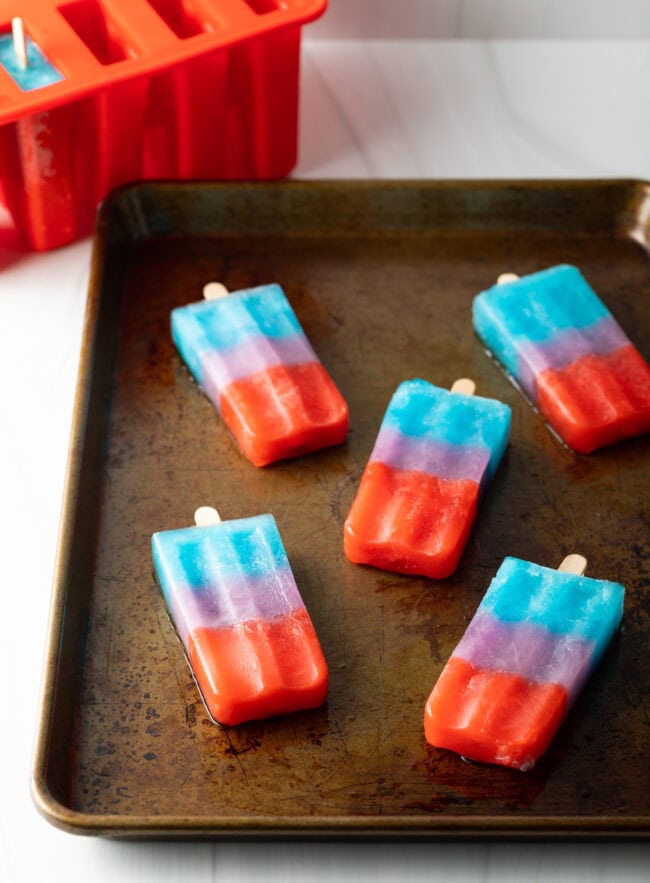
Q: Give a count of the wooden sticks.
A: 6